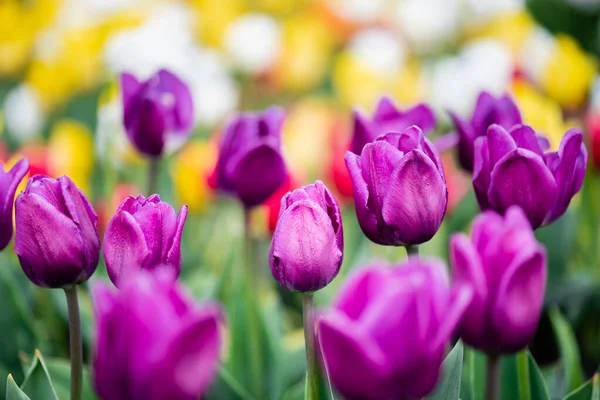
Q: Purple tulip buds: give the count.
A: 13